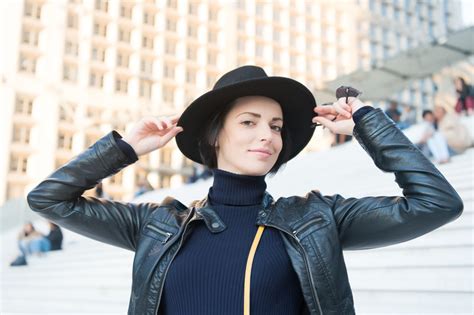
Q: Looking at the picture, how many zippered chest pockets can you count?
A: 2